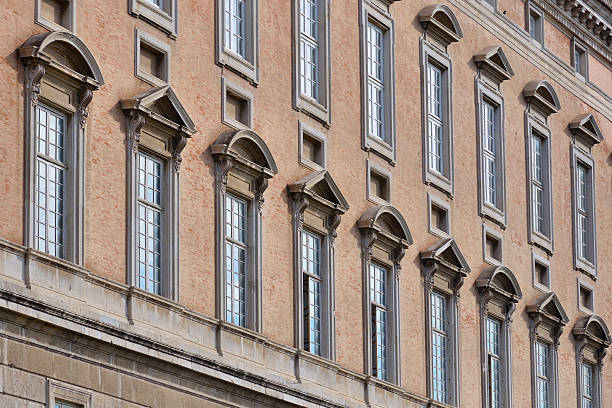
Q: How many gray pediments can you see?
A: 13